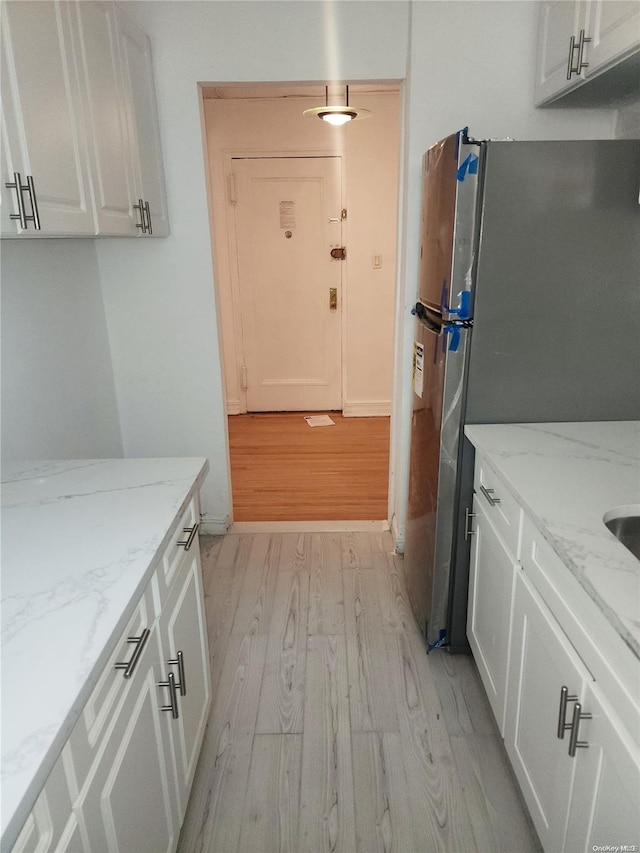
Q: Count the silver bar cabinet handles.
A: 14